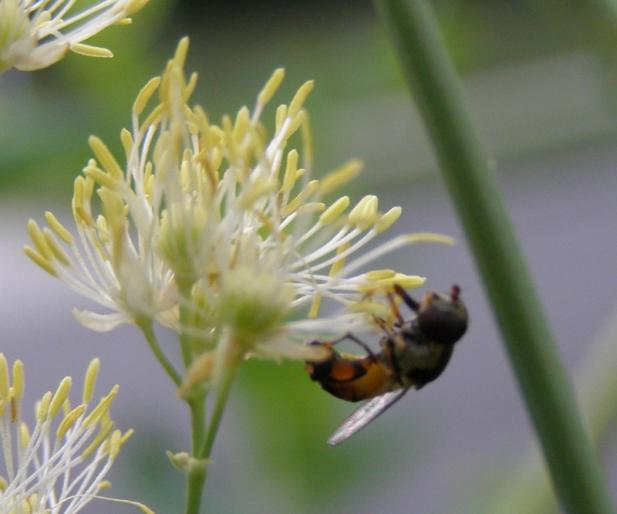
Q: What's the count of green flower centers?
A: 2